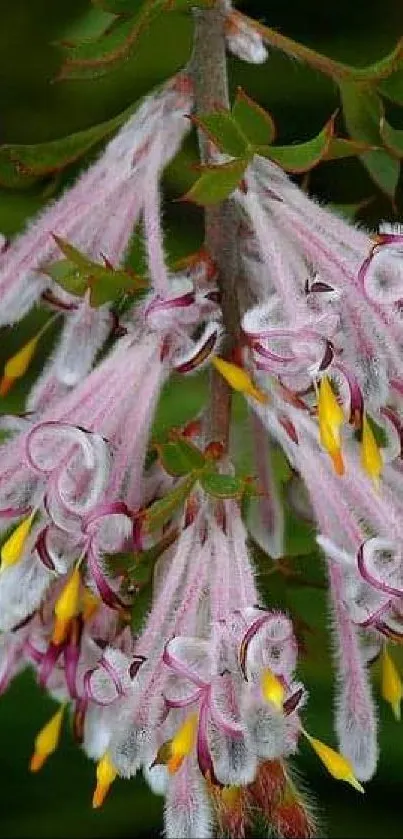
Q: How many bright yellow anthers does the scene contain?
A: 12